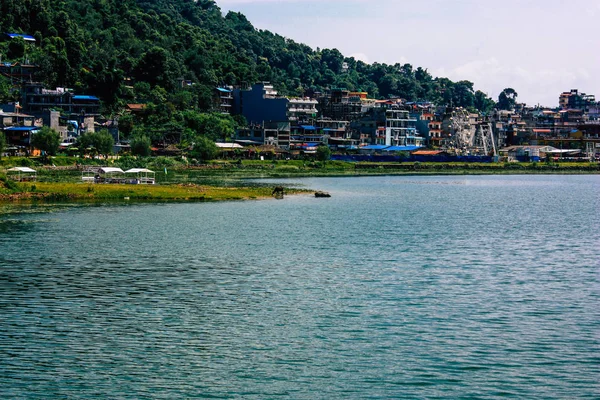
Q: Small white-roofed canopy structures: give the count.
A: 3